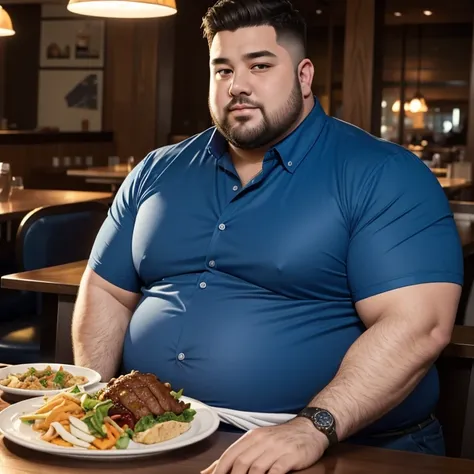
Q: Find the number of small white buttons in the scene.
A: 6